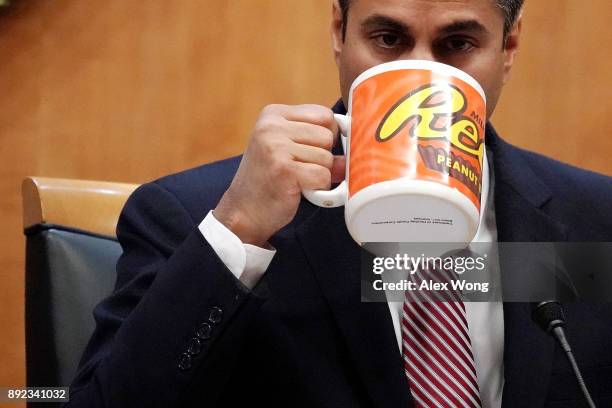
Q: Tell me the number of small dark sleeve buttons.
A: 4